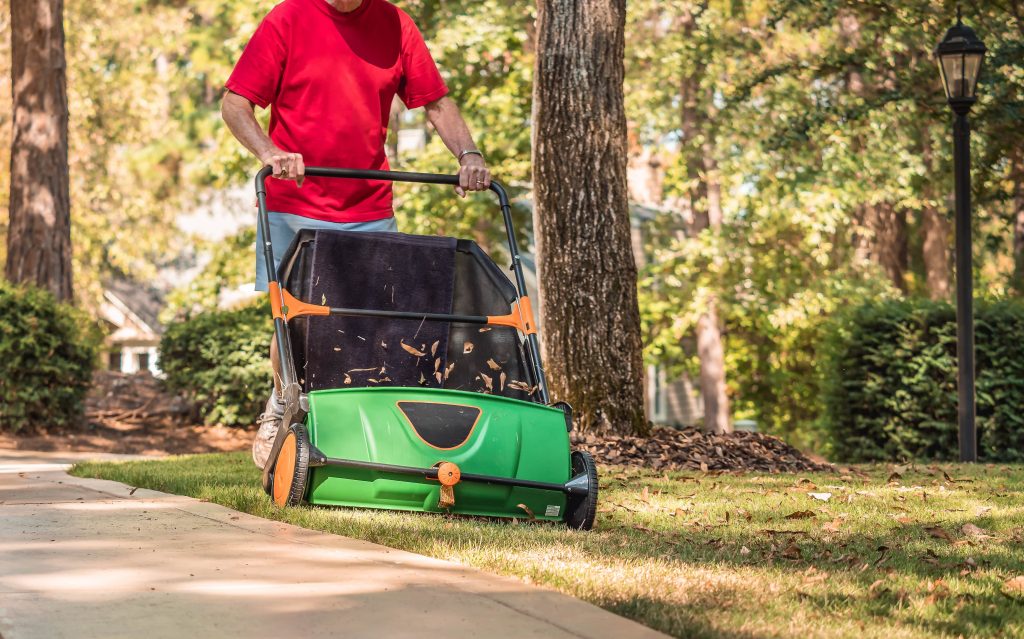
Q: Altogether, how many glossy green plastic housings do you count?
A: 1